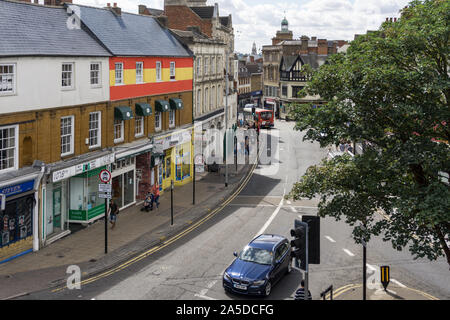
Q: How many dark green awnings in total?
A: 4